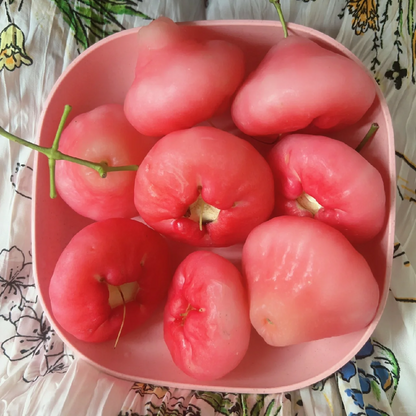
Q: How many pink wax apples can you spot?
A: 8